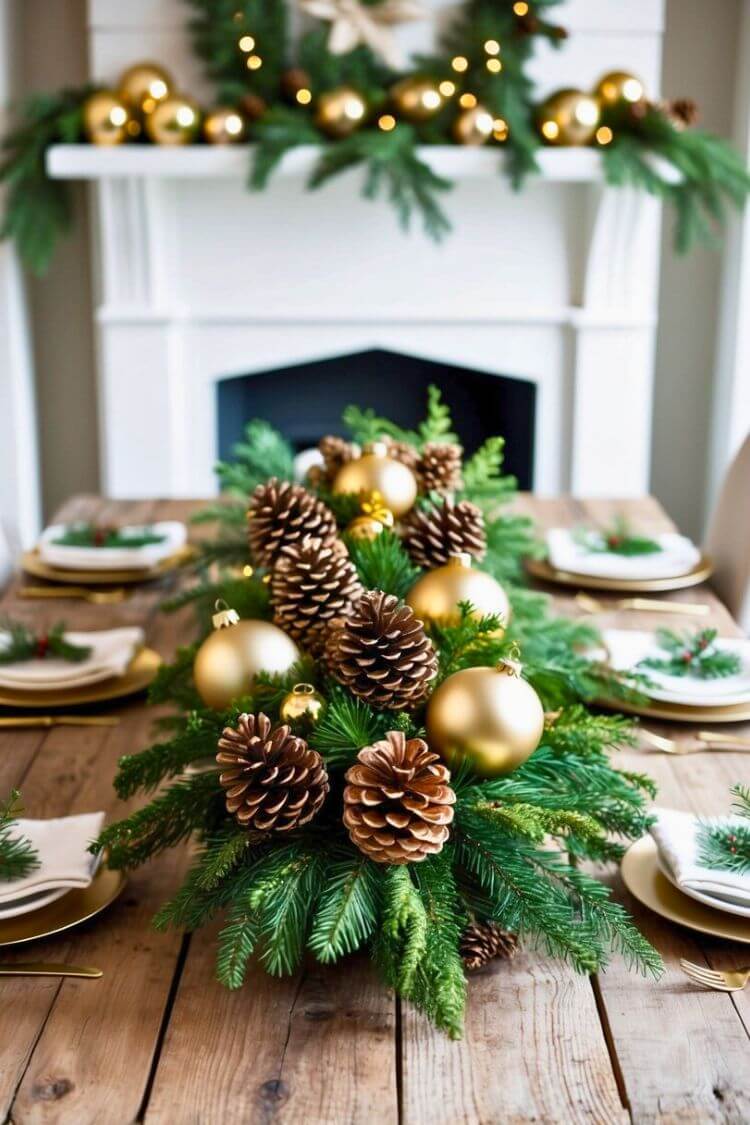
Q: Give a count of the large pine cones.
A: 6